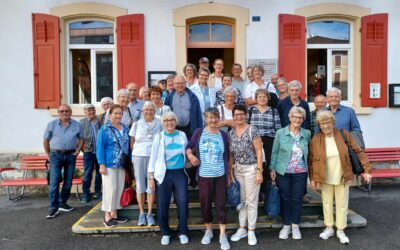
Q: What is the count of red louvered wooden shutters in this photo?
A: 4